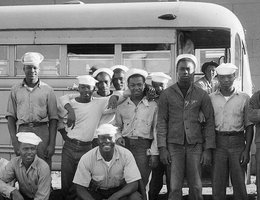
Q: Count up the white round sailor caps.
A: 10